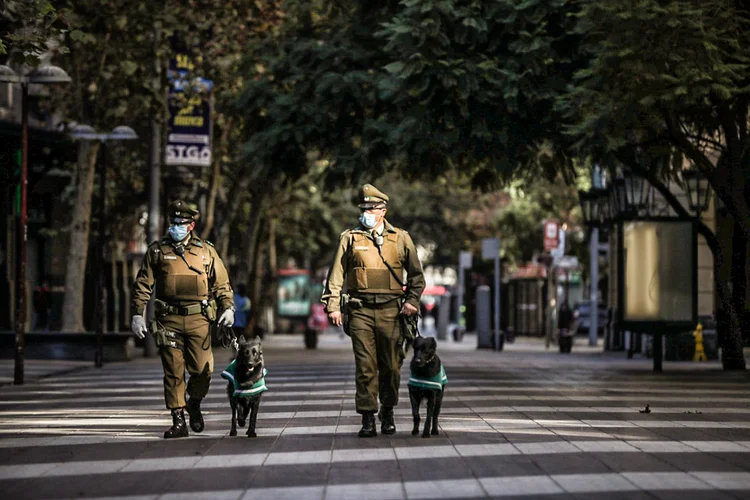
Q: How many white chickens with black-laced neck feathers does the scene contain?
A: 0